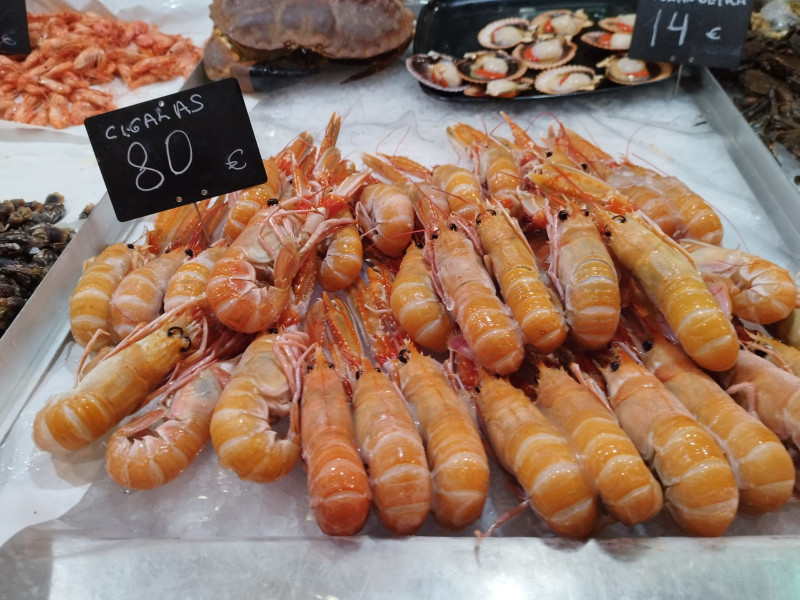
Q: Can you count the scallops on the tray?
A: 10